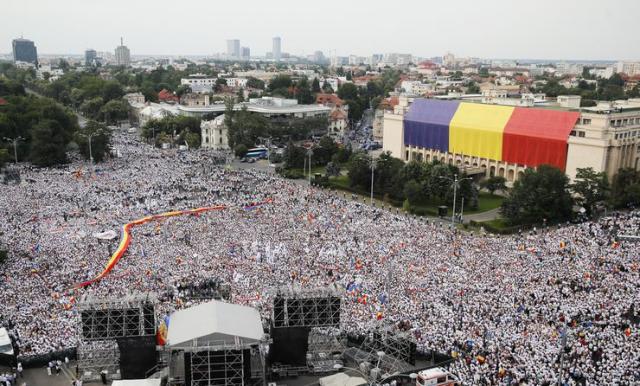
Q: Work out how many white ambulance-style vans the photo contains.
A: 1